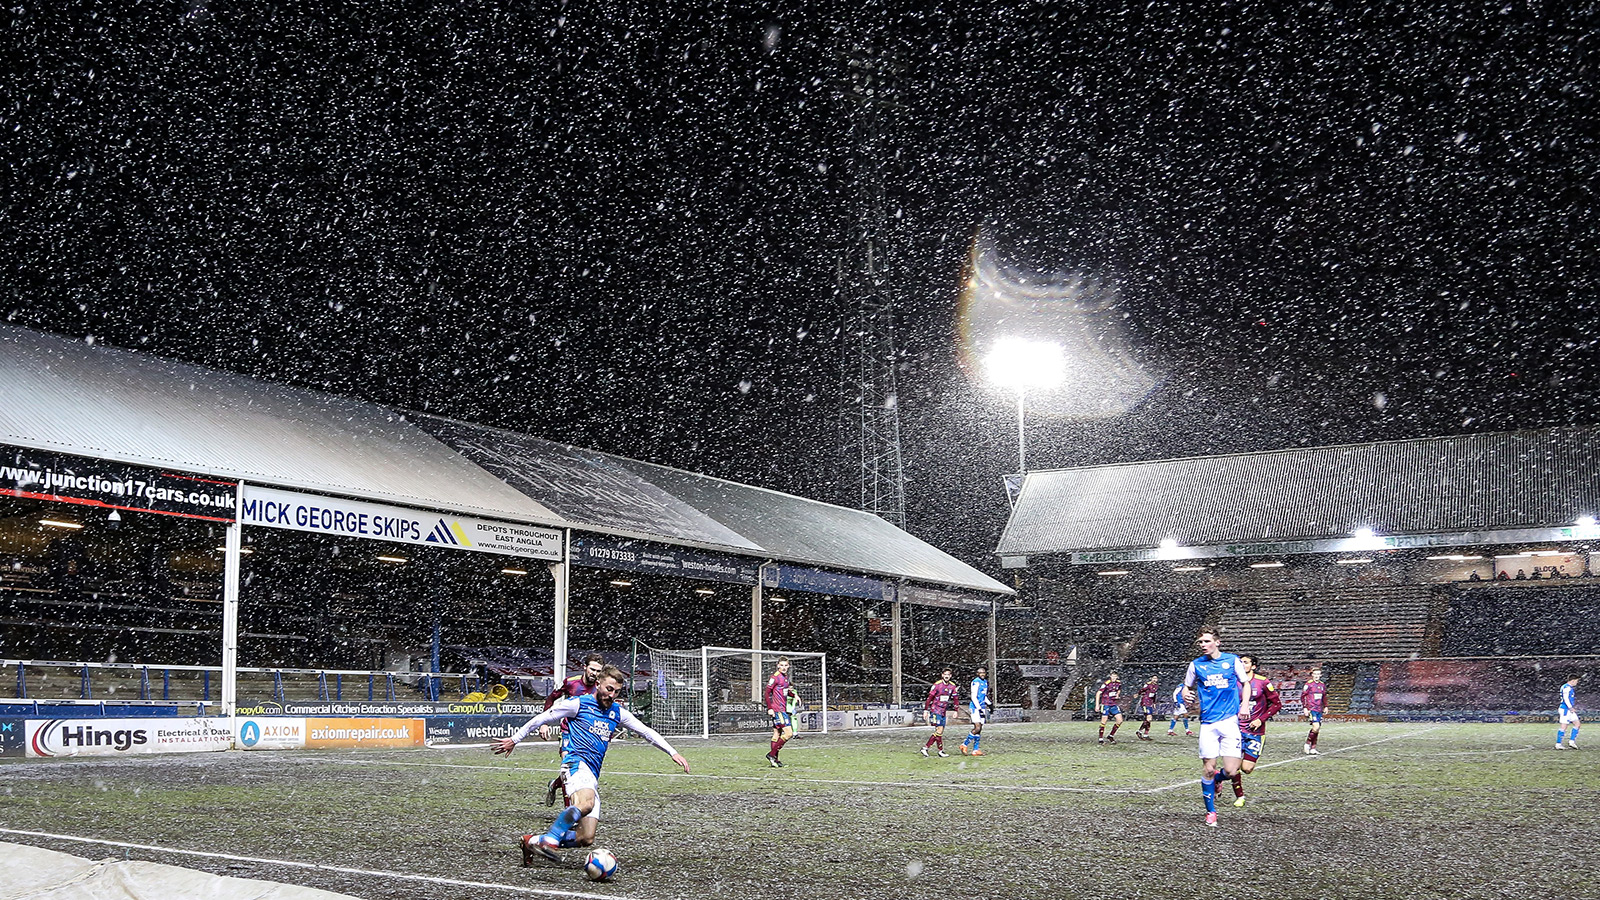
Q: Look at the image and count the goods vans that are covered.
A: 0